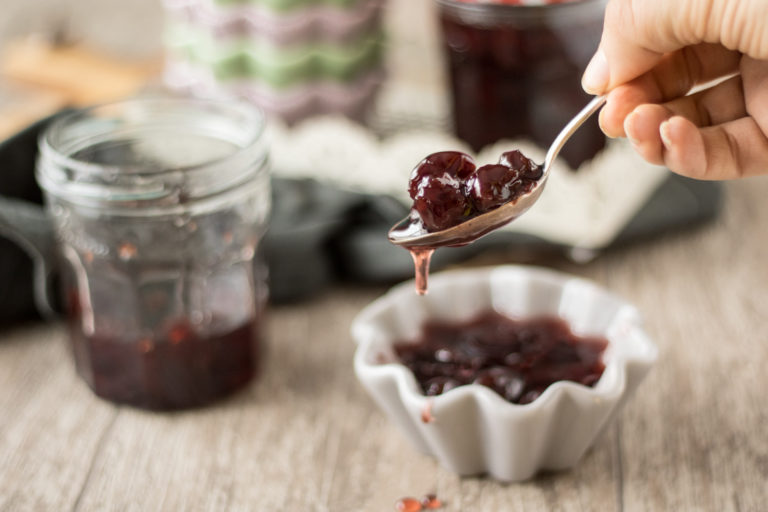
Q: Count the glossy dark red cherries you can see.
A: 4